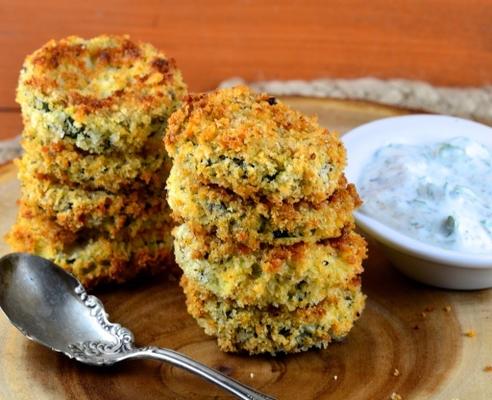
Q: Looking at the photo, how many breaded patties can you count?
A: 8